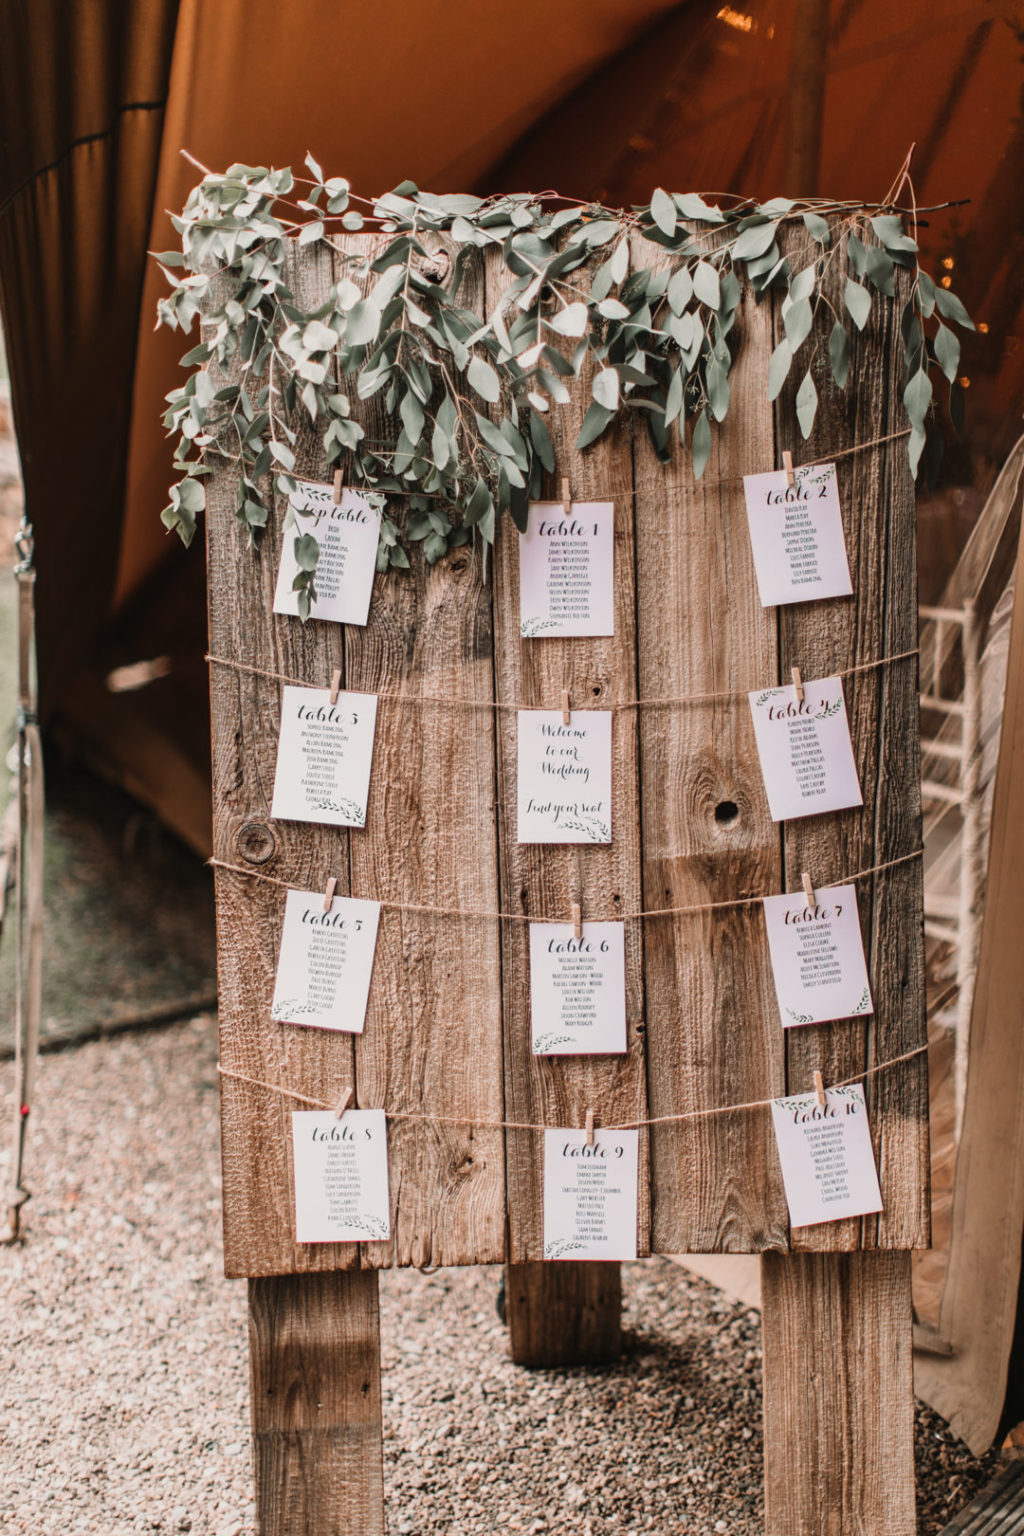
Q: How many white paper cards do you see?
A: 12